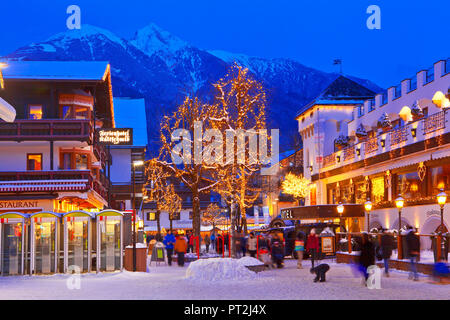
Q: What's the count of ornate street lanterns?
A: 4